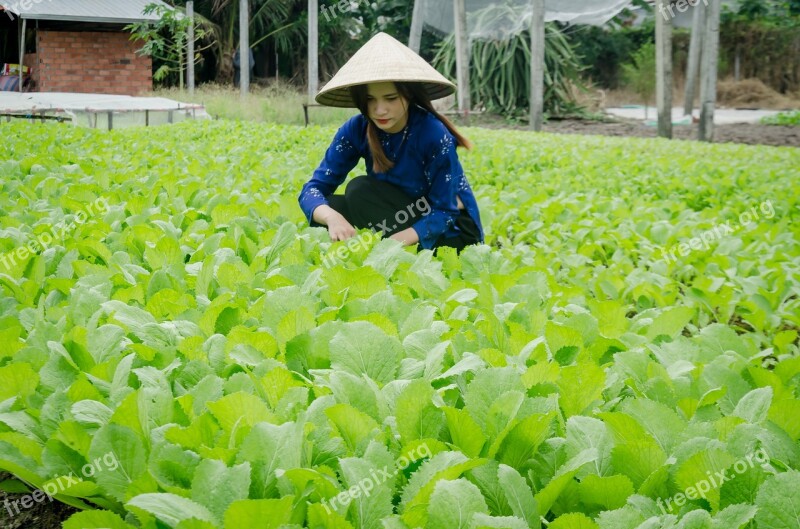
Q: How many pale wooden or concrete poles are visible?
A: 9